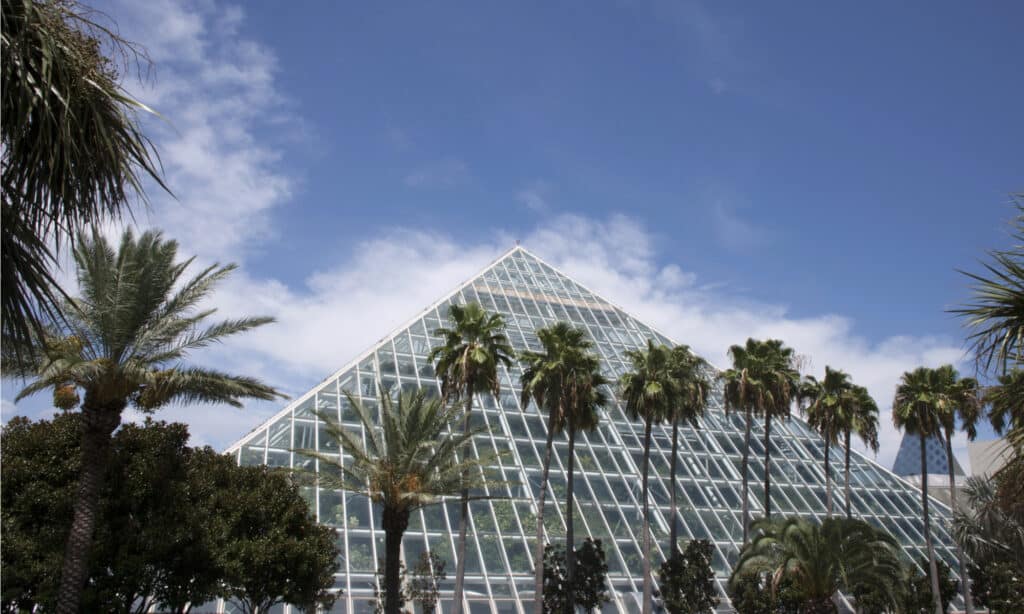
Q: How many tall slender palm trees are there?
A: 11